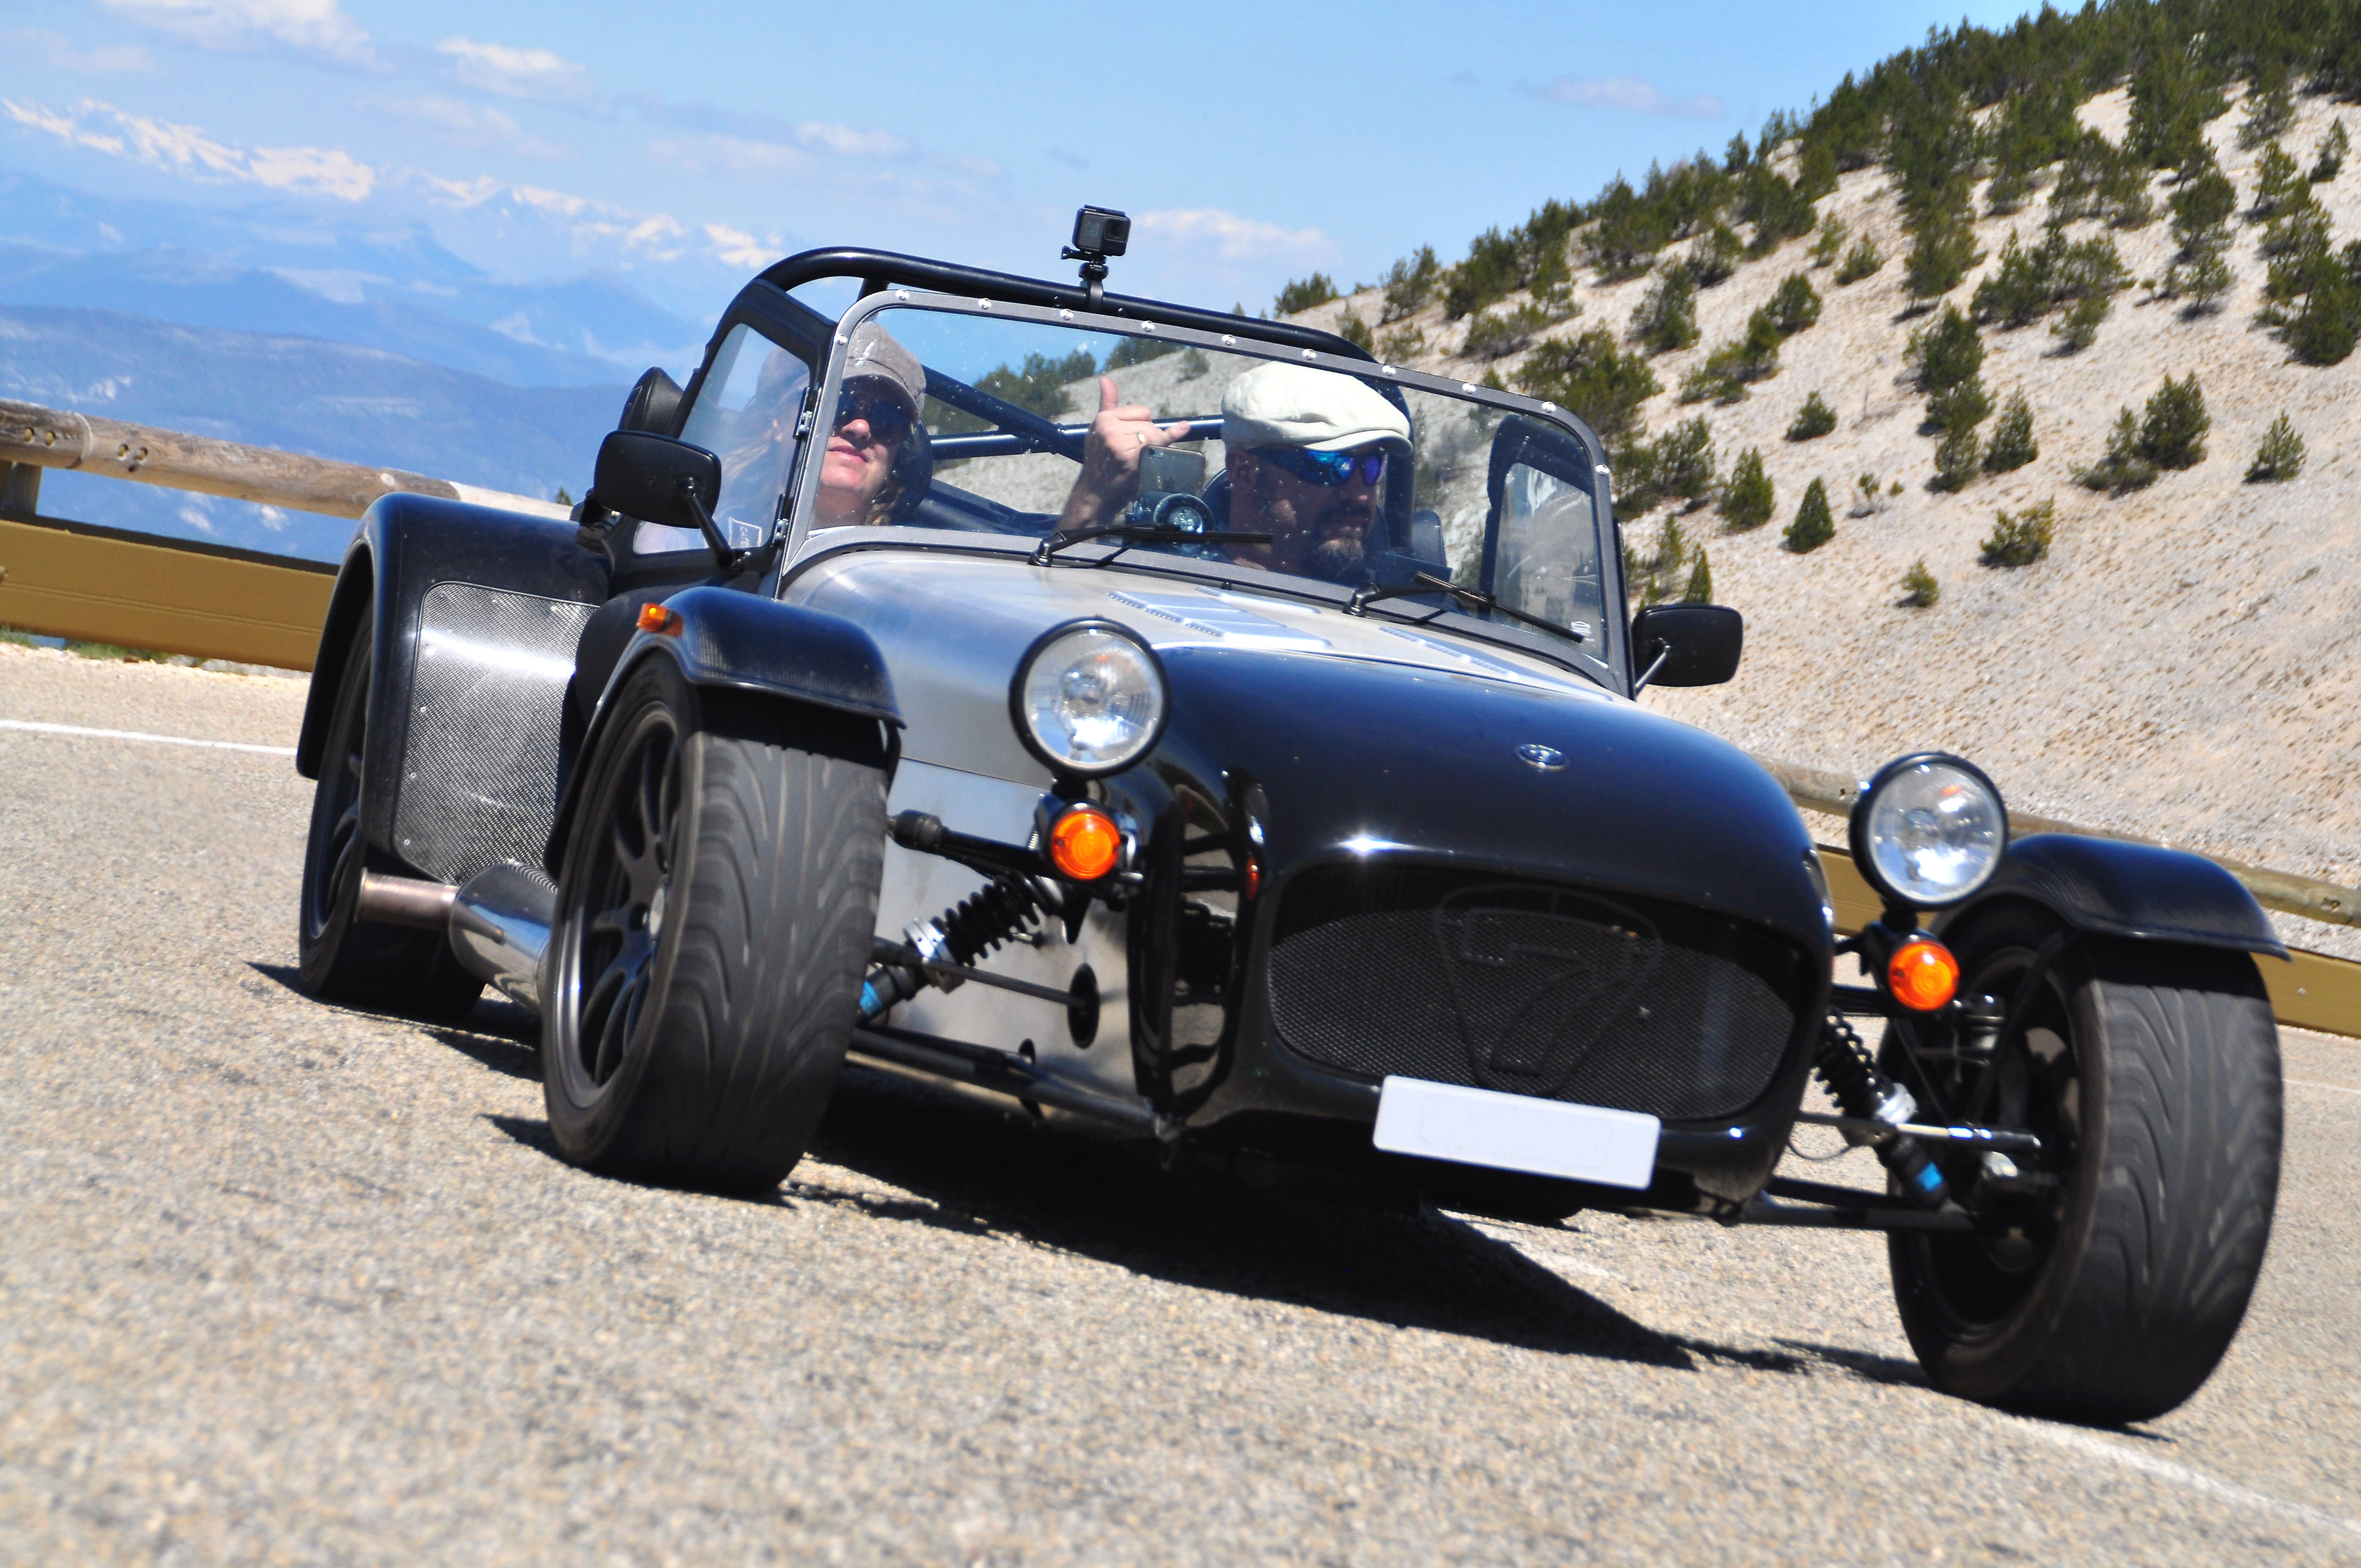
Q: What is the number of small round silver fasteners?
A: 11